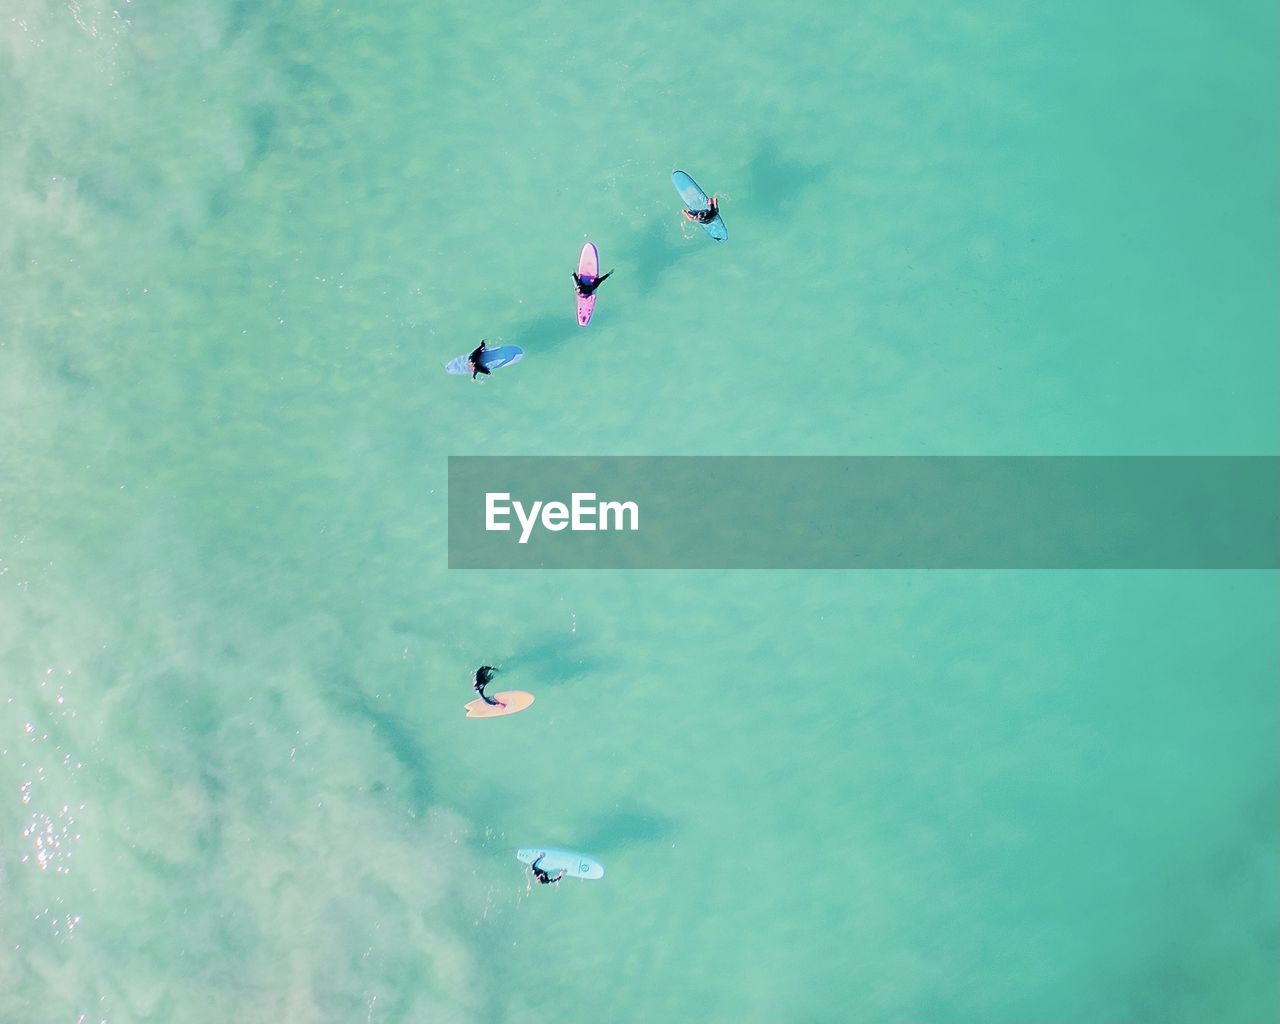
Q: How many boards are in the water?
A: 5